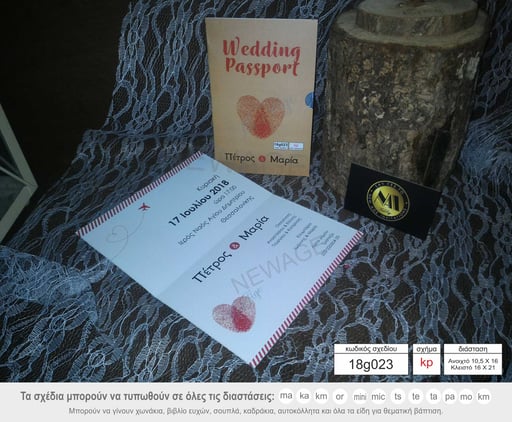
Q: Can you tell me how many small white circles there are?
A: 12